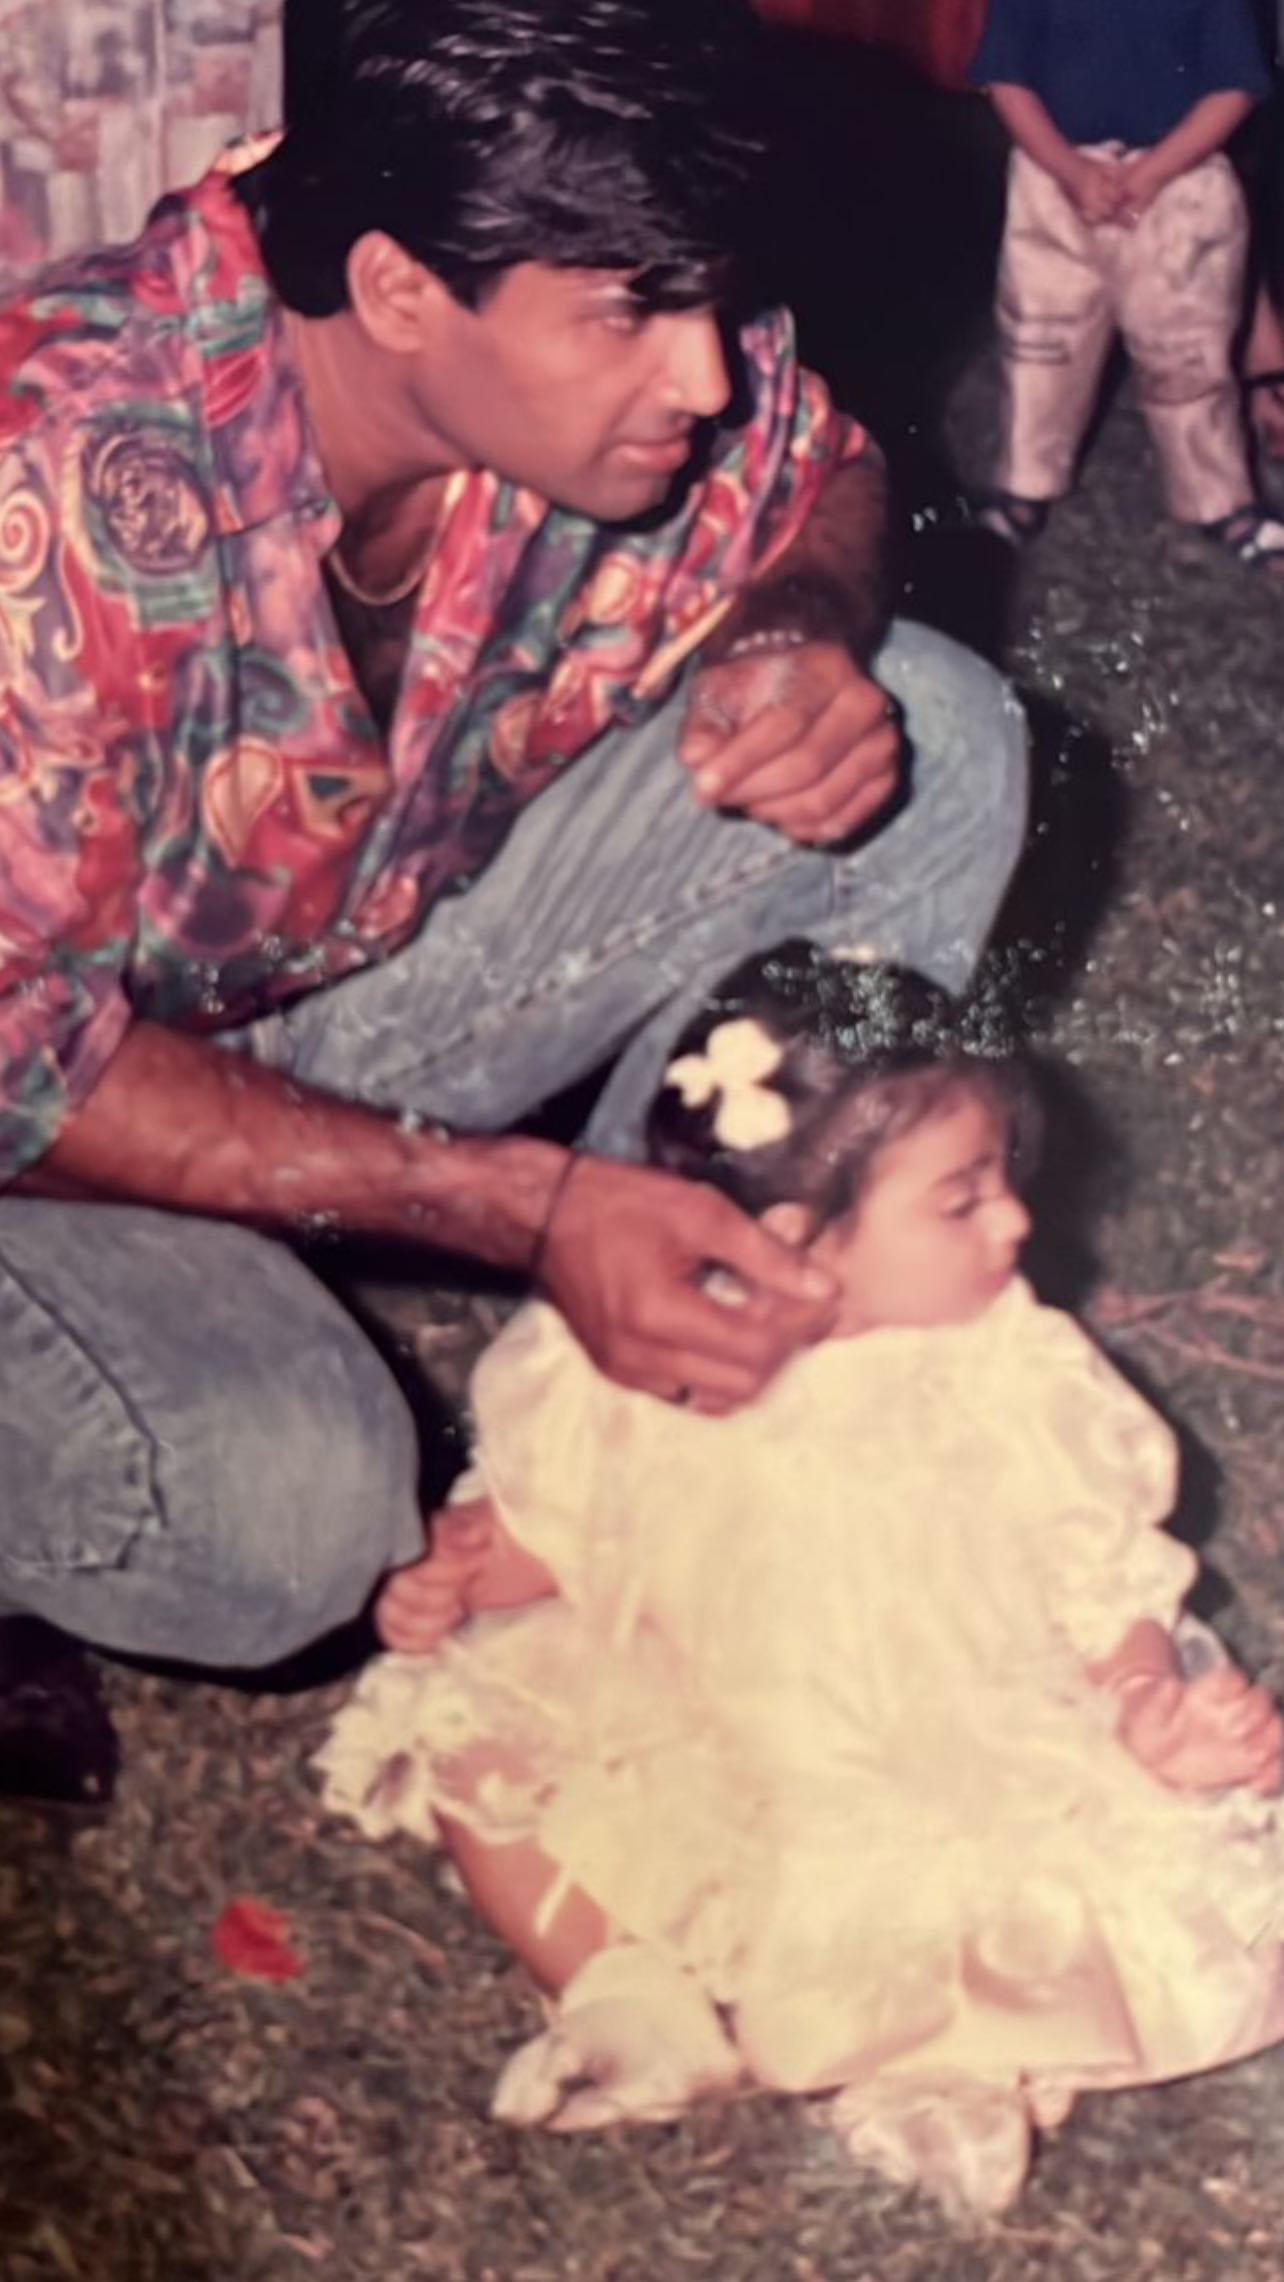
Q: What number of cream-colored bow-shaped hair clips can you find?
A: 1